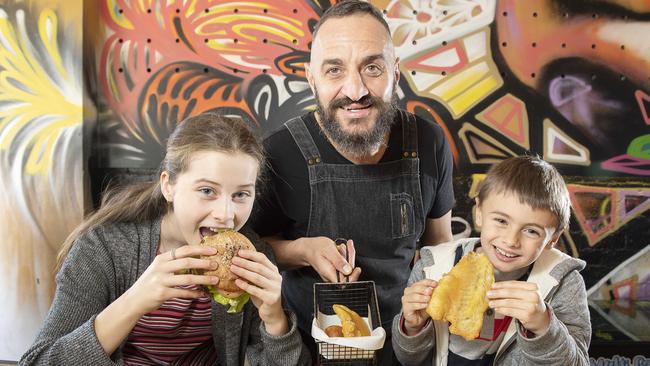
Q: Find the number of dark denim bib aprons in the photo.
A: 1